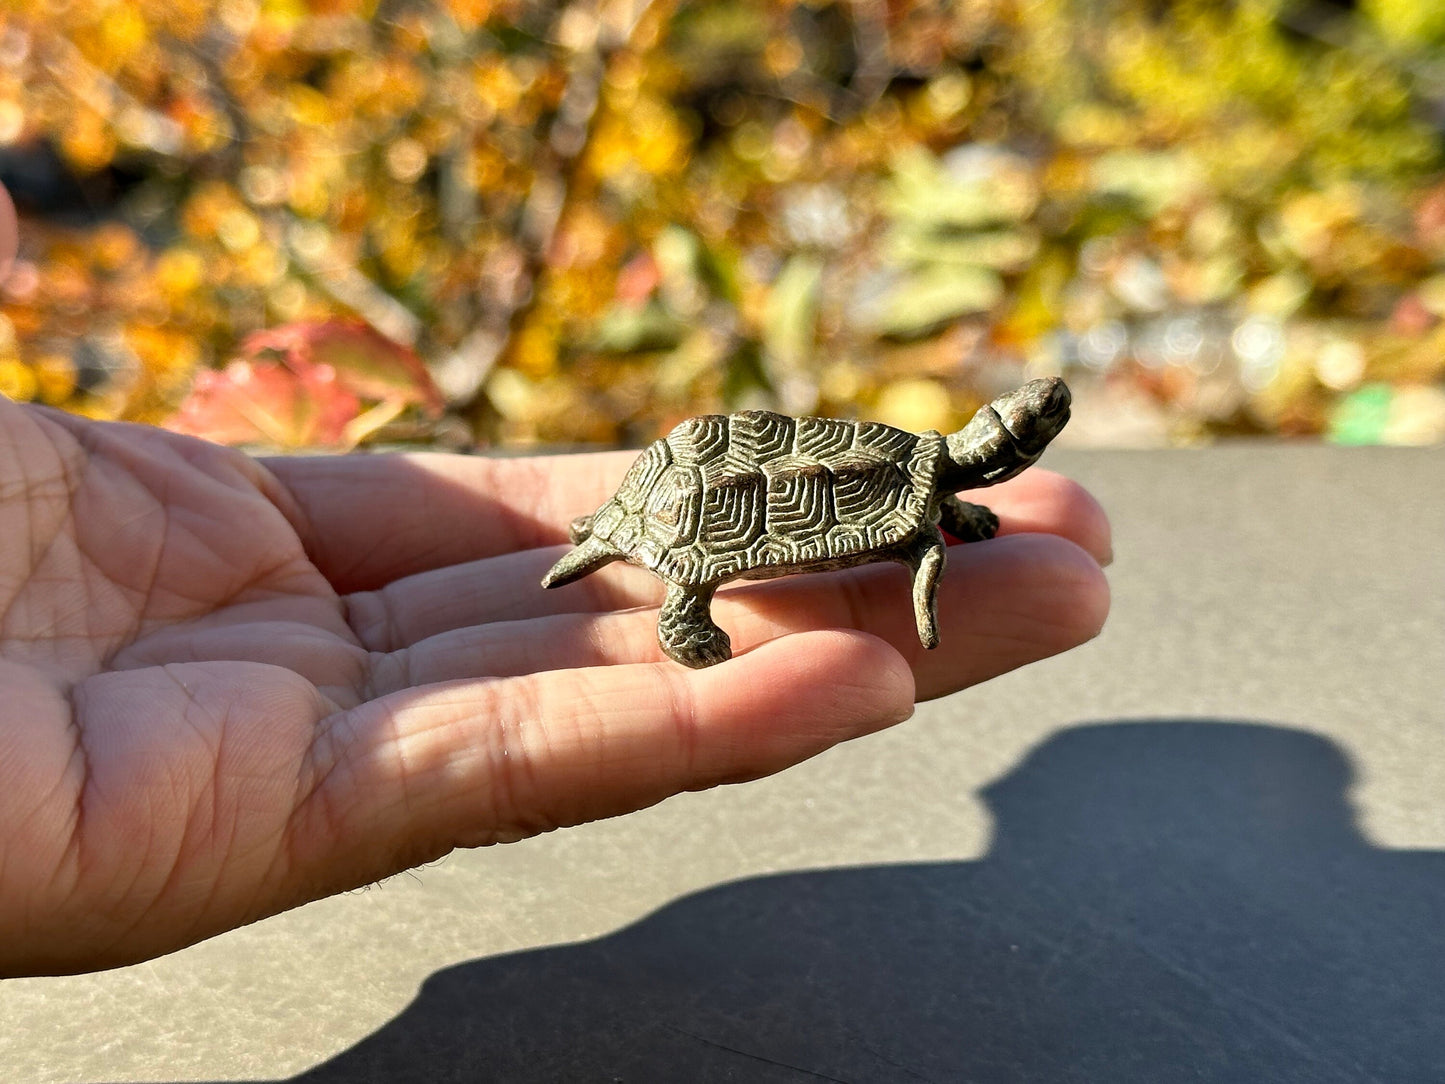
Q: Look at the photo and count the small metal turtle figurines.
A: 1